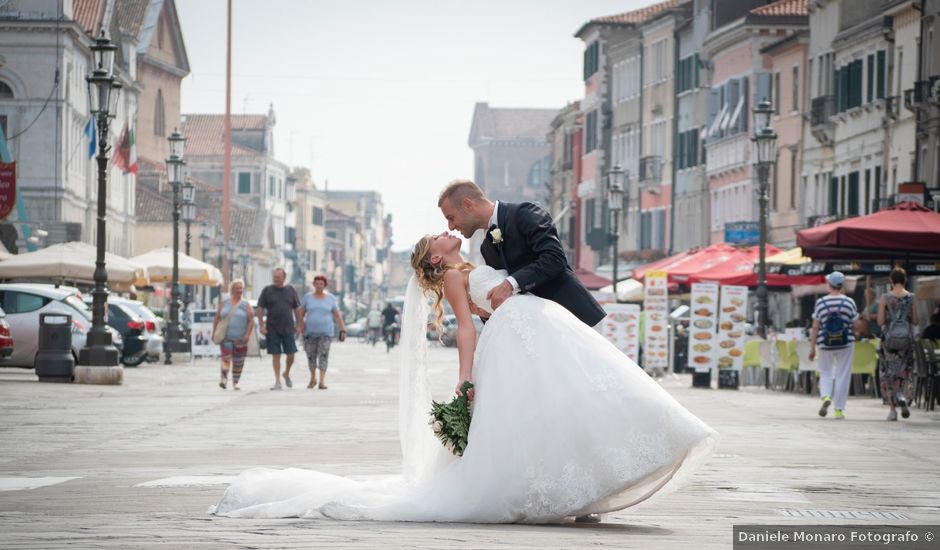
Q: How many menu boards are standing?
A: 4